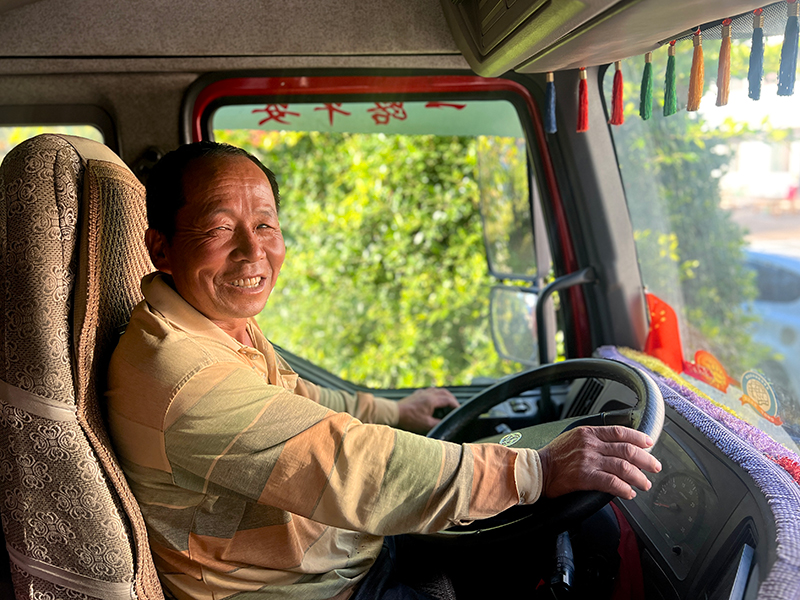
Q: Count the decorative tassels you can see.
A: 9